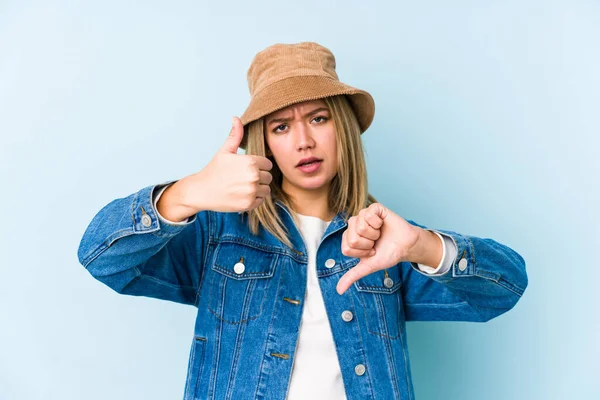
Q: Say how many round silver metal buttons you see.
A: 7